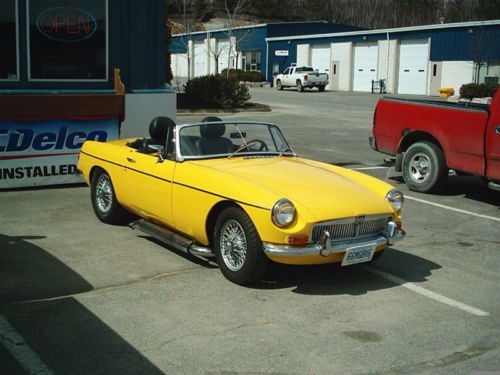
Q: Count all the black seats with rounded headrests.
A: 2